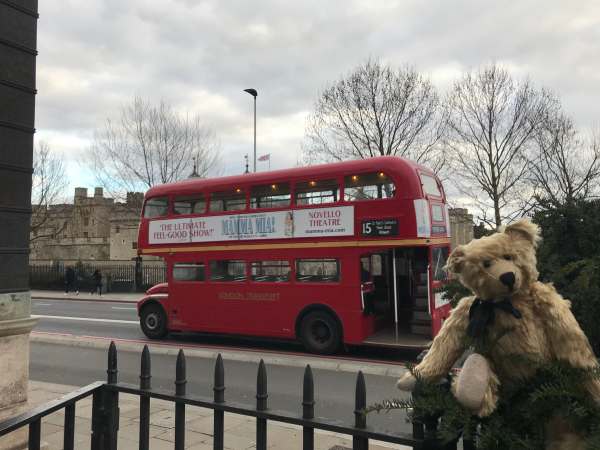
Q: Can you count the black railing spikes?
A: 7